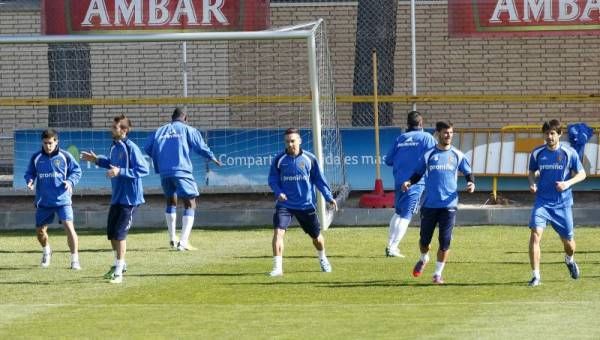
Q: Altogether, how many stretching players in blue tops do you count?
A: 7